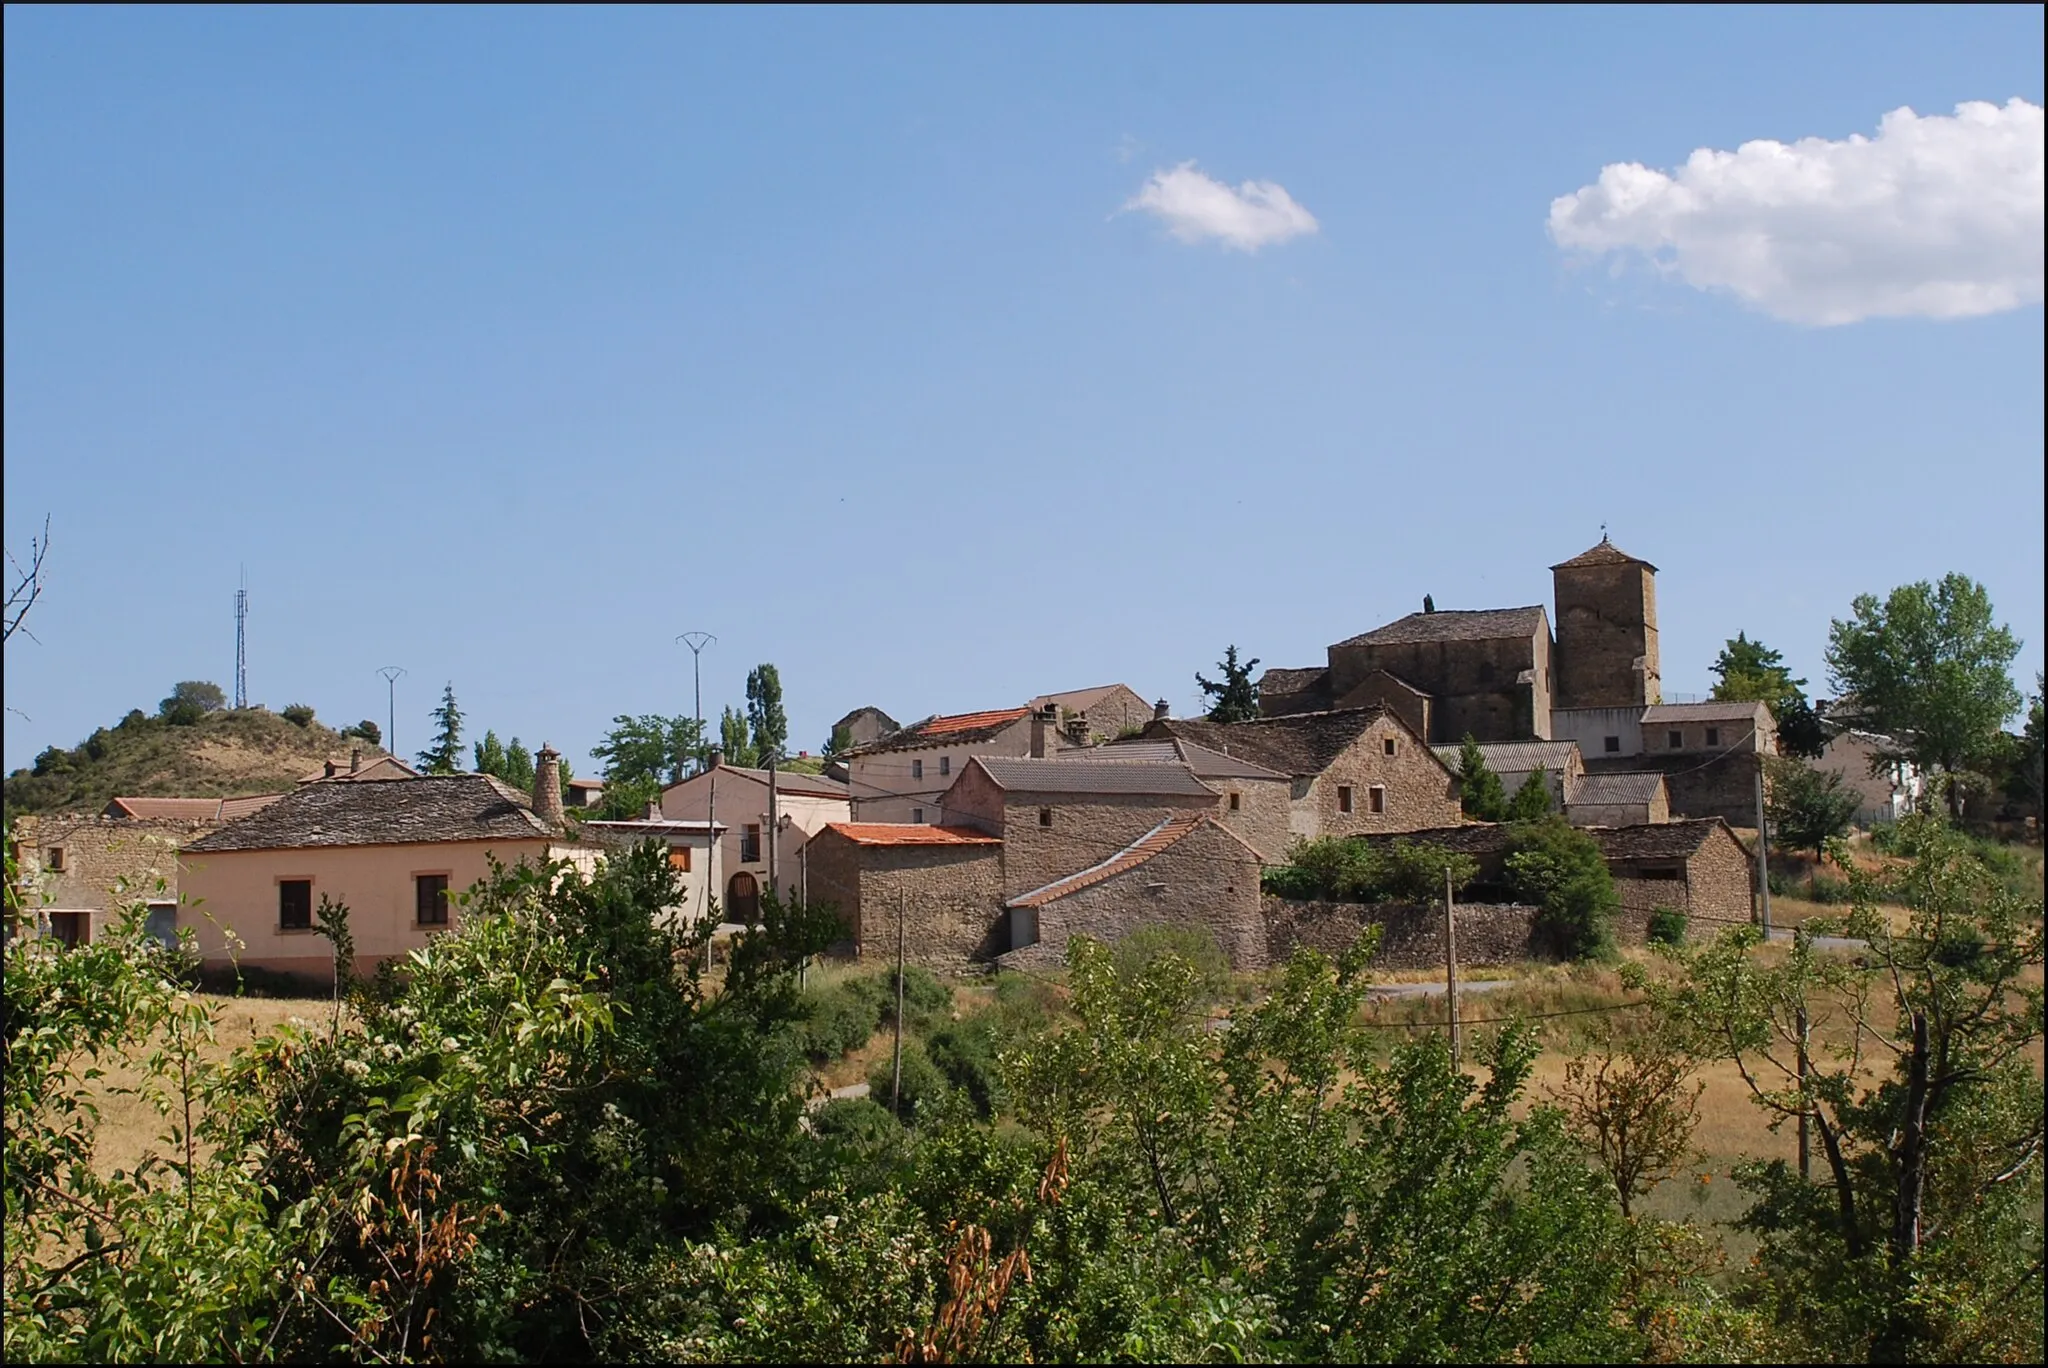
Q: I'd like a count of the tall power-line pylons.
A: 2